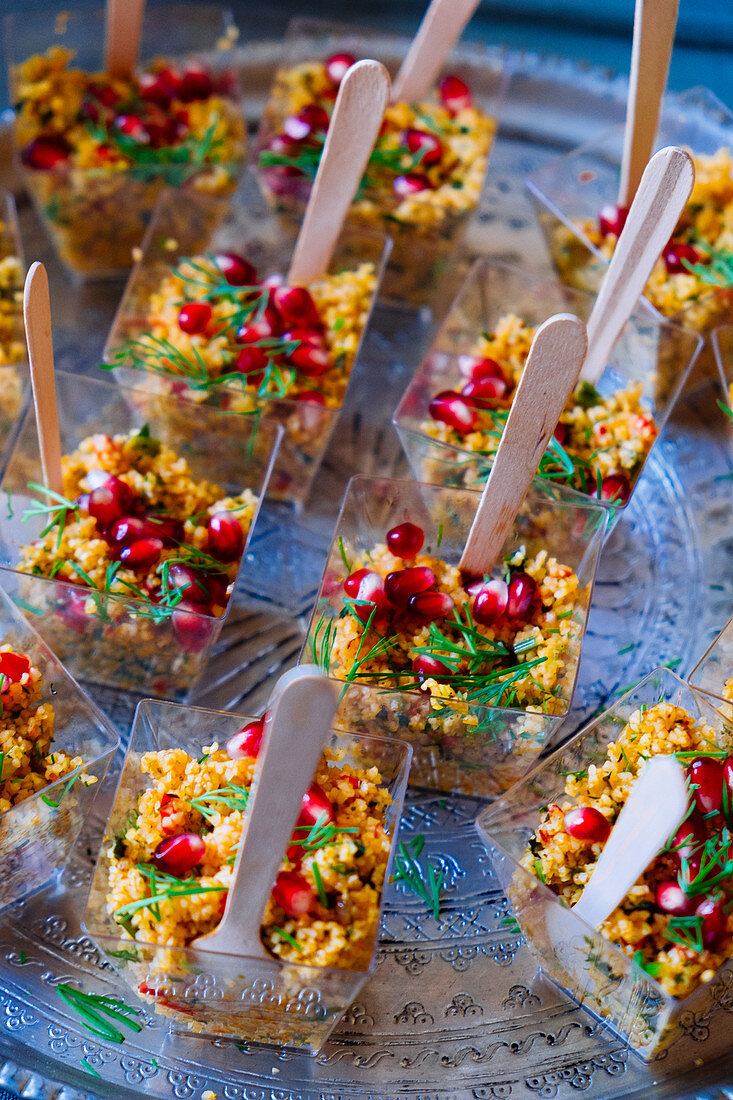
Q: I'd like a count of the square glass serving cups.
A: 13